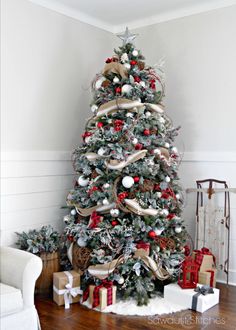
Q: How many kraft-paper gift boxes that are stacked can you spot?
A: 2